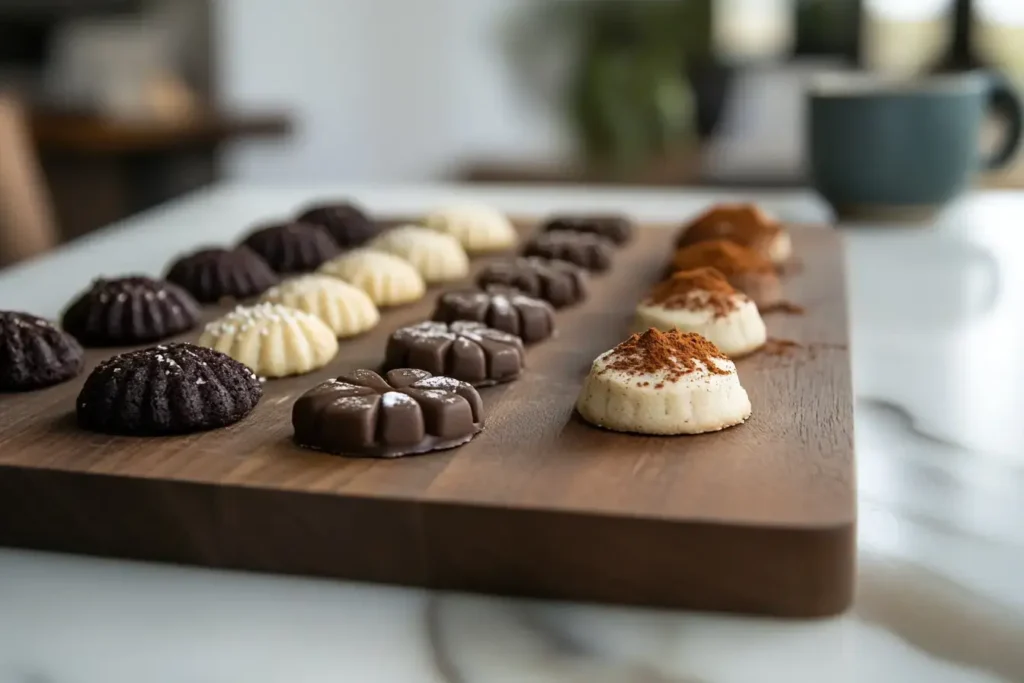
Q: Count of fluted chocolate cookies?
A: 6